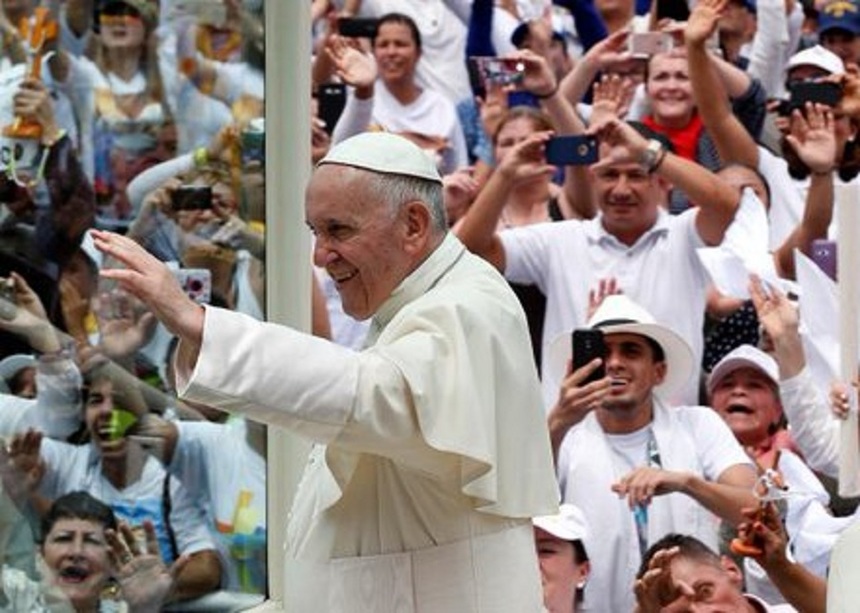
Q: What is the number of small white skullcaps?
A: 1